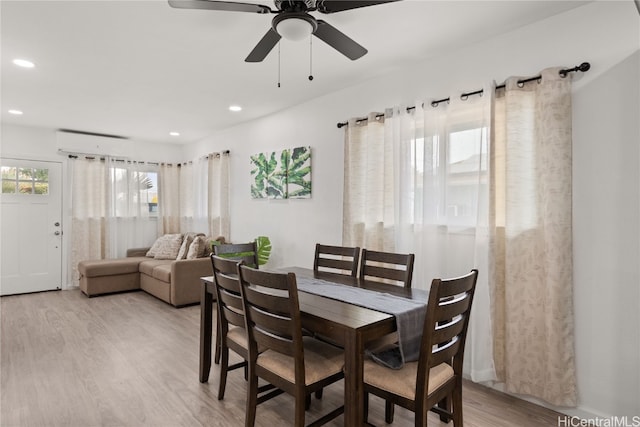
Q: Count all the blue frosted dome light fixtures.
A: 0